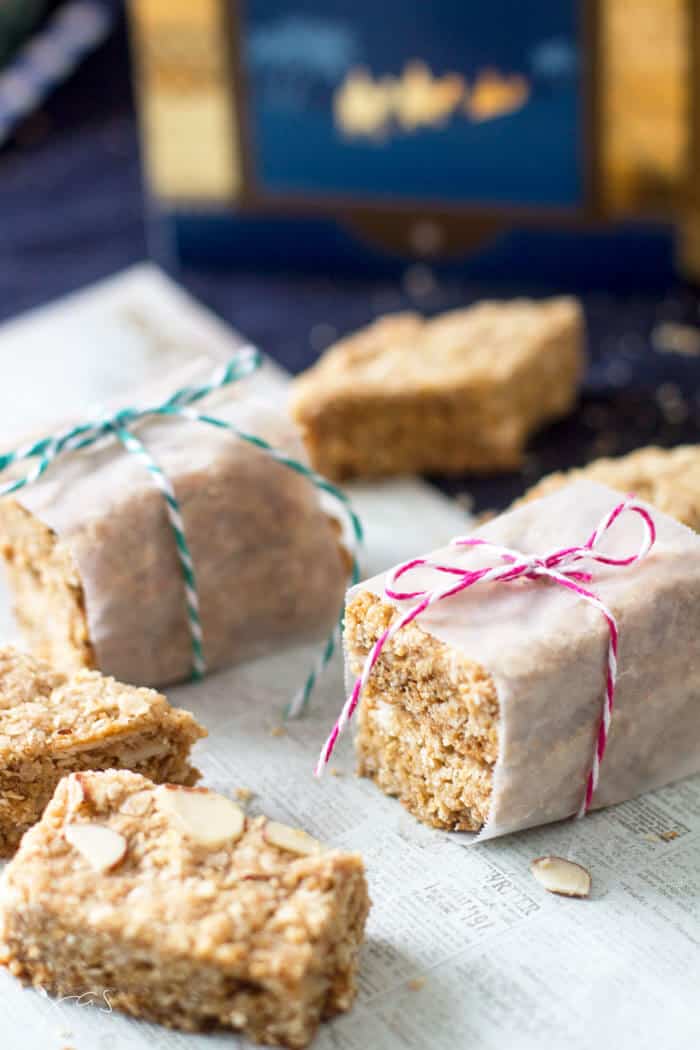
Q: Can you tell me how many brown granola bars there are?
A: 6